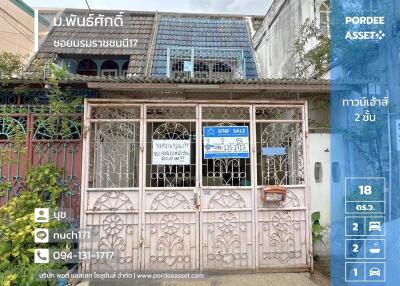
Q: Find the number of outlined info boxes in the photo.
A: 4